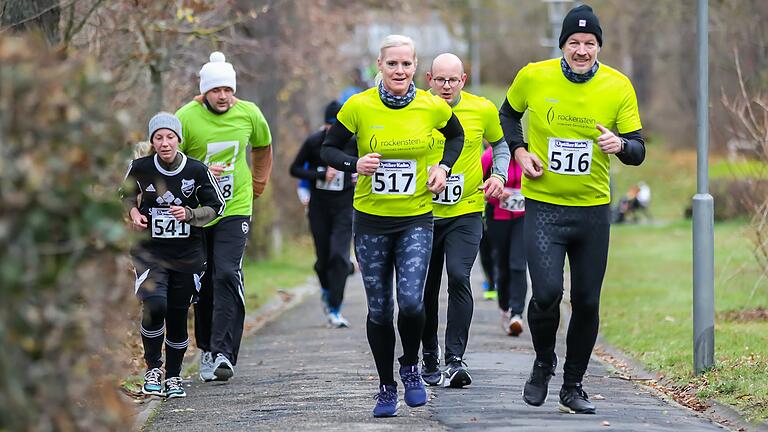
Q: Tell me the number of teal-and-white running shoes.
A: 2